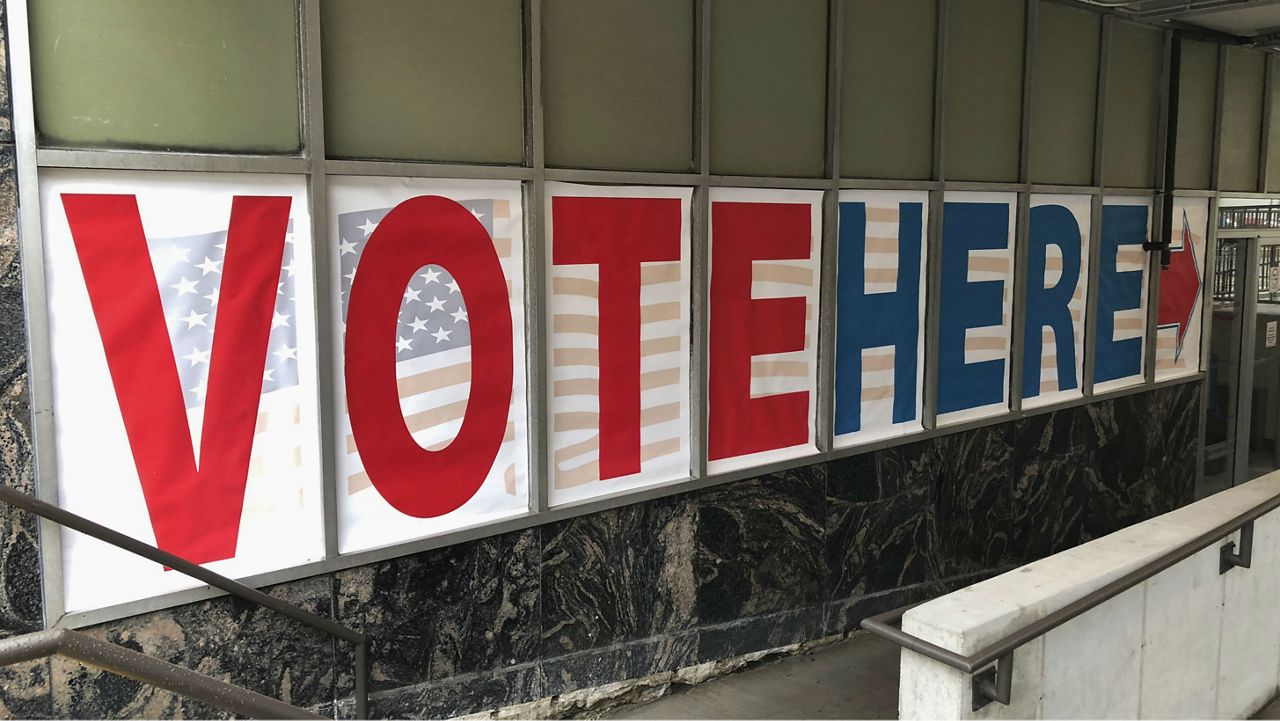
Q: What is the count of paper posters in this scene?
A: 9